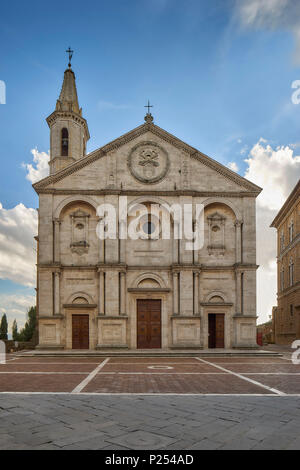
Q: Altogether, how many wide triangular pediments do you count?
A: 1